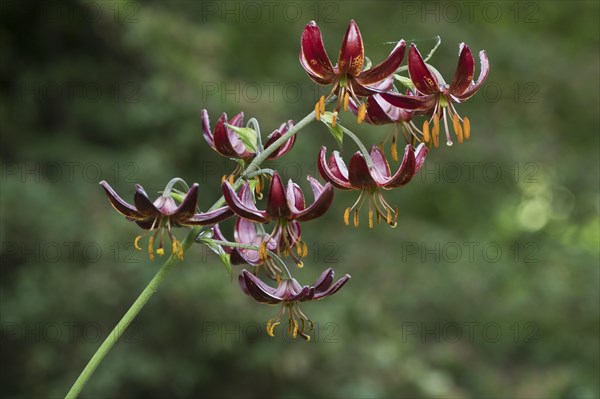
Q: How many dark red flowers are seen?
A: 9